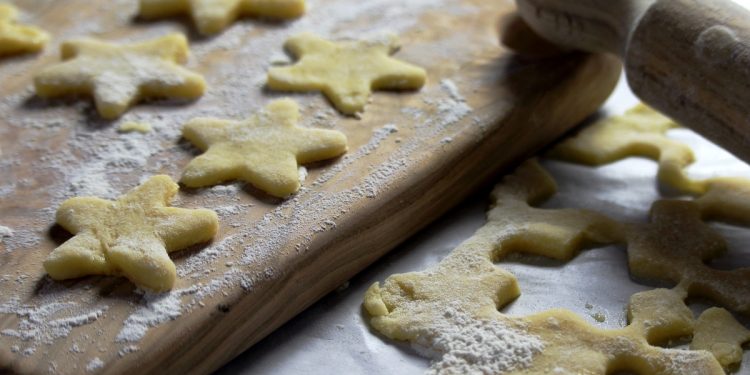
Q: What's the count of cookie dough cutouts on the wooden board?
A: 6